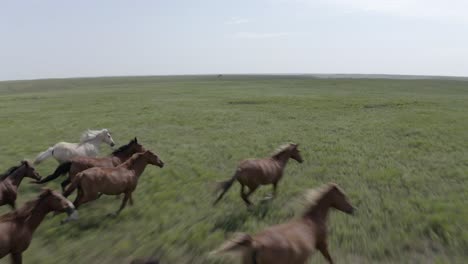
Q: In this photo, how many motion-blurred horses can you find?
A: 7